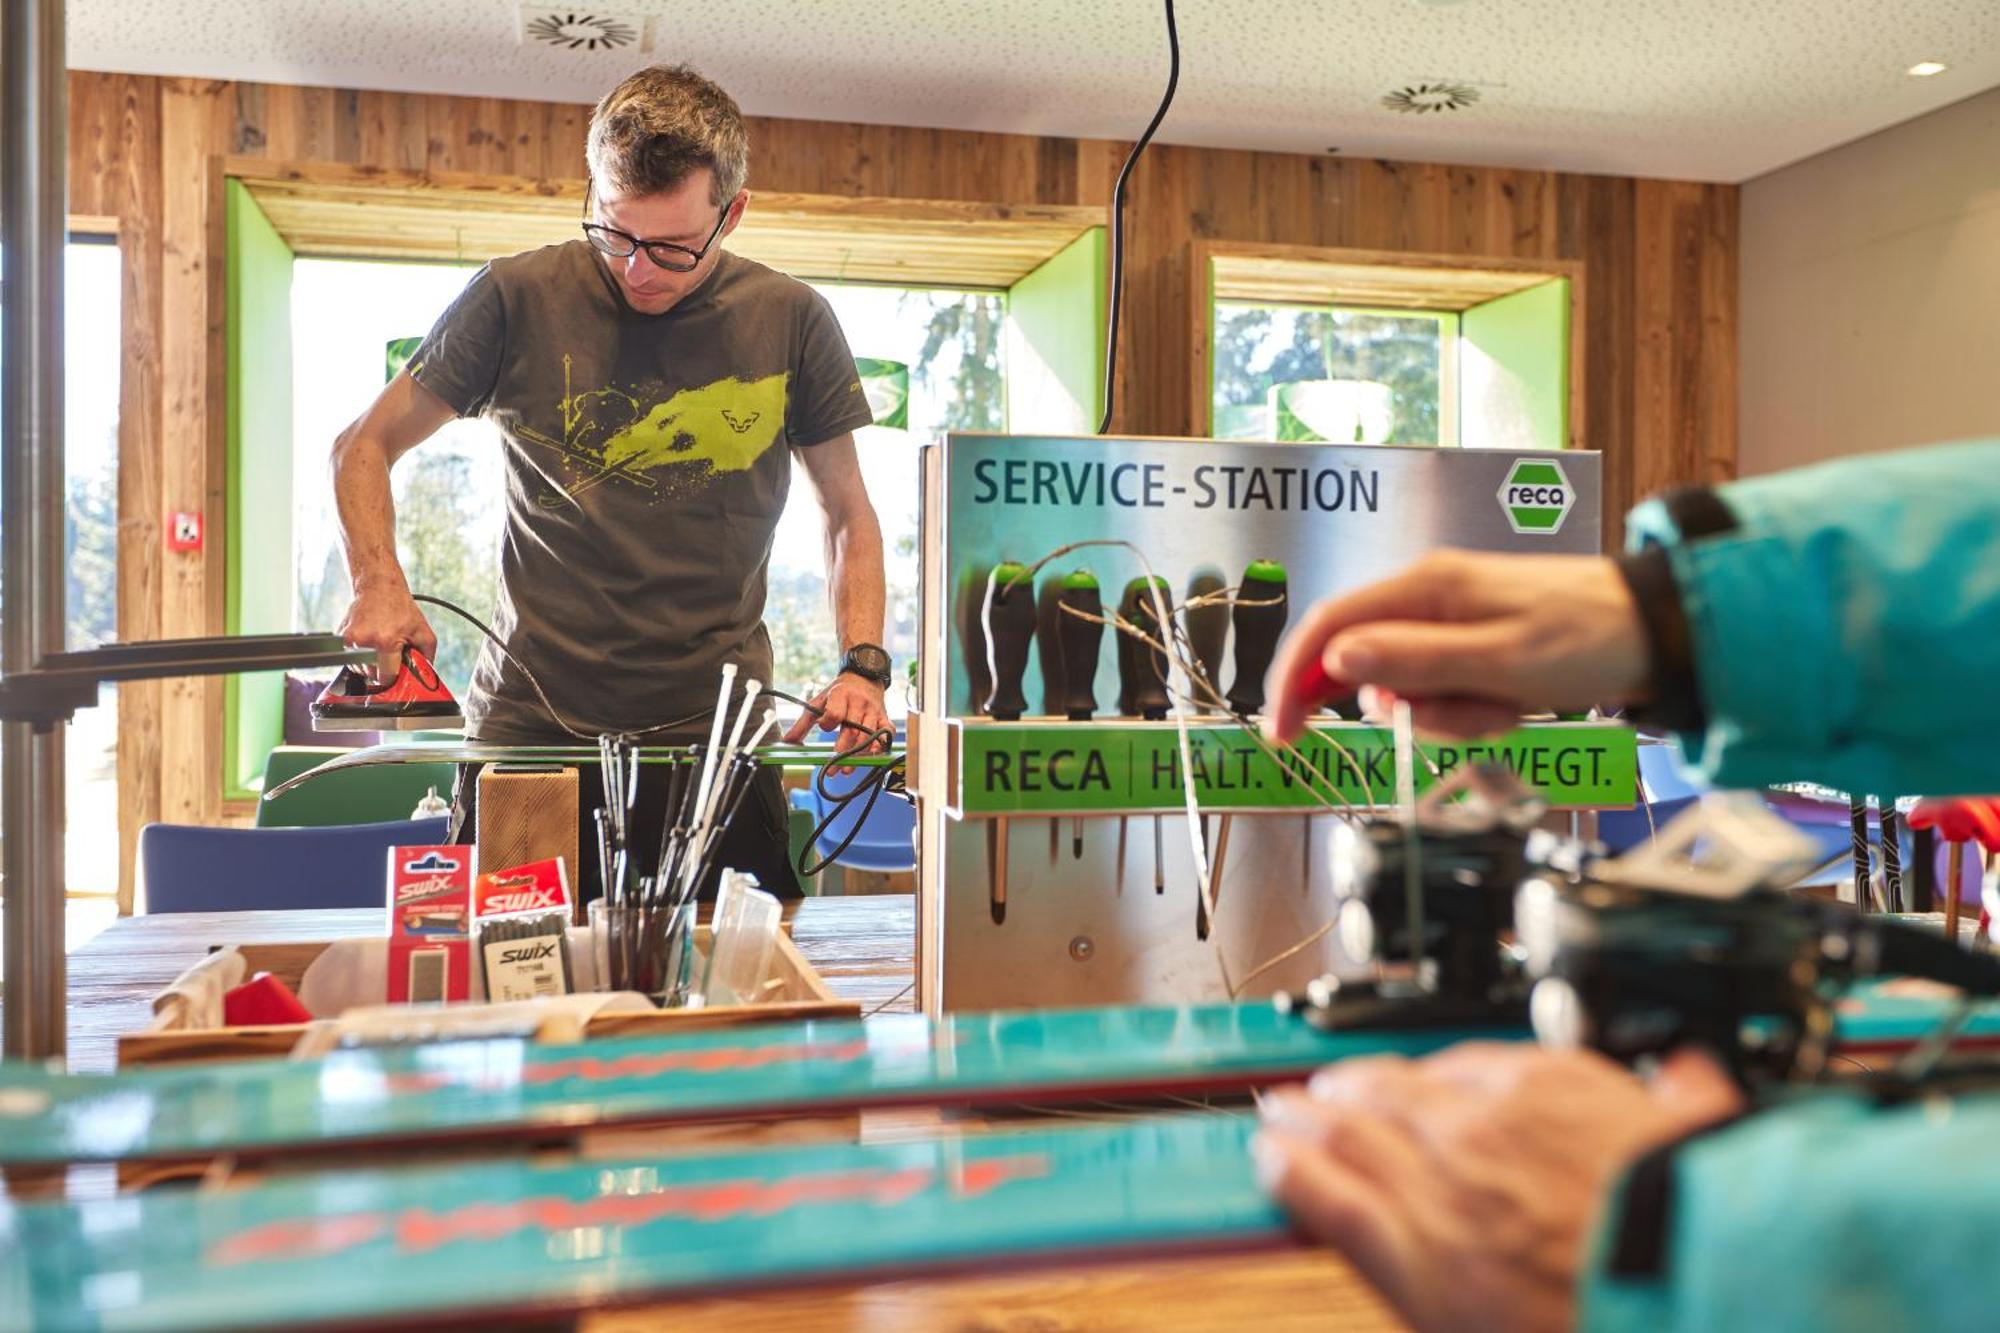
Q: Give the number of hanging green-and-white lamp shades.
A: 3